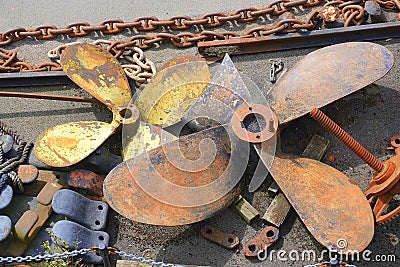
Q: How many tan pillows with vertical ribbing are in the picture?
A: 0